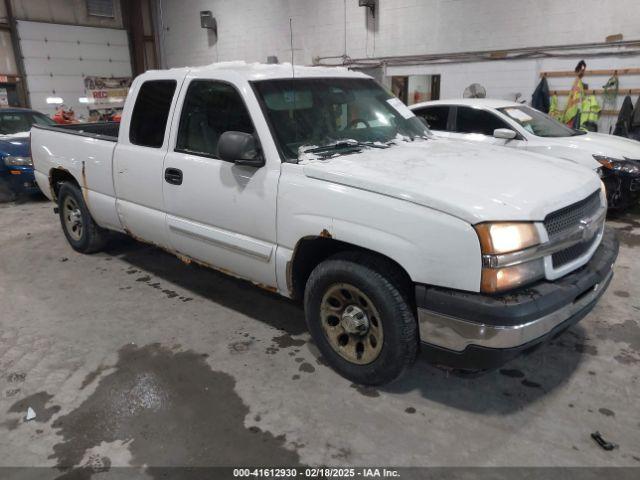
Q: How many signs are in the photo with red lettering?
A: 1